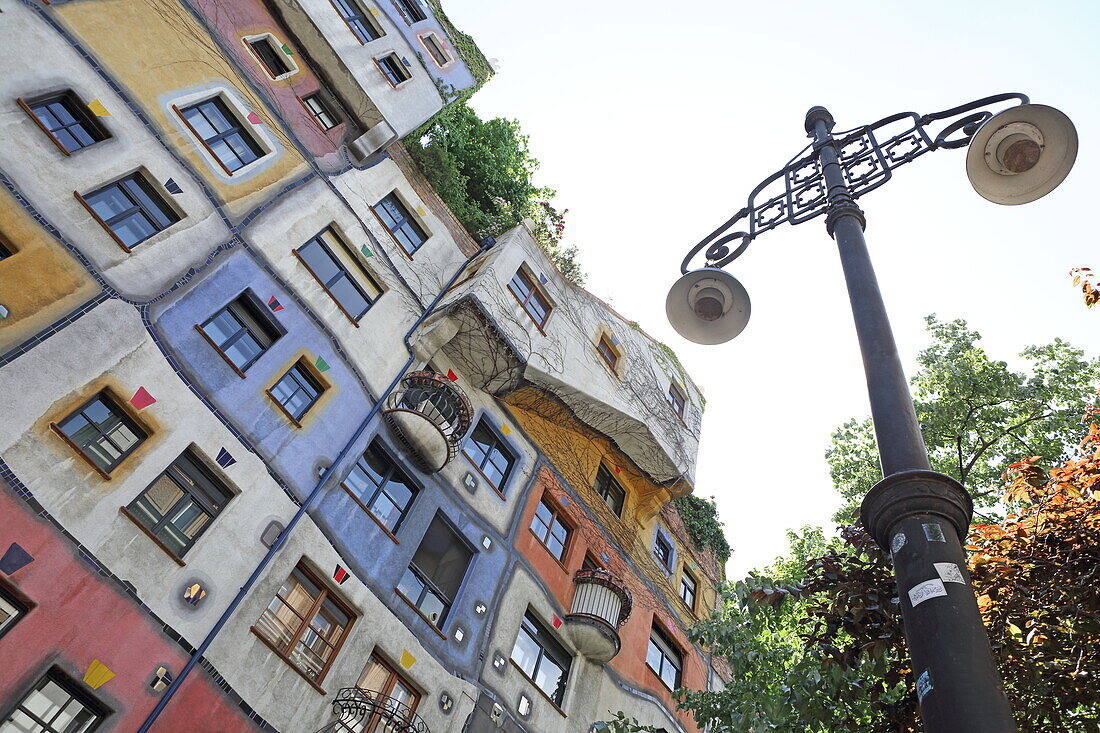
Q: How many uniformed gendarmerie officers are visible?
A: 0